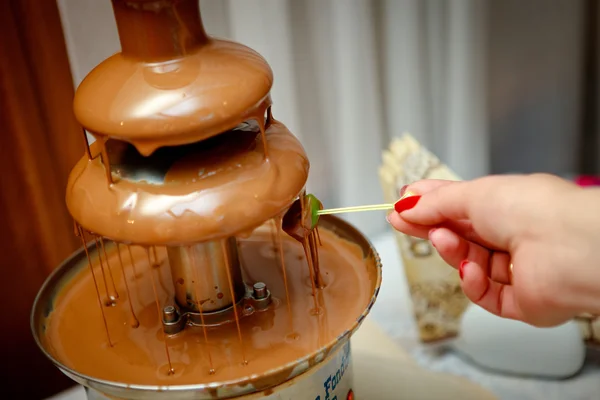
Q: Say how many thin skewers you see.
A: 2